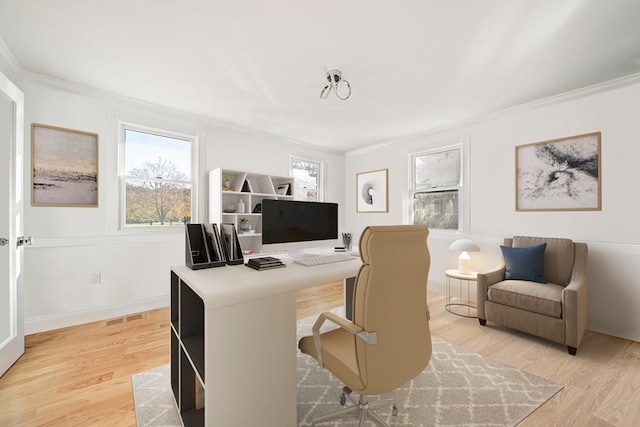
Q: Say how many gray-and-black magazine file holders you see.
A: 3